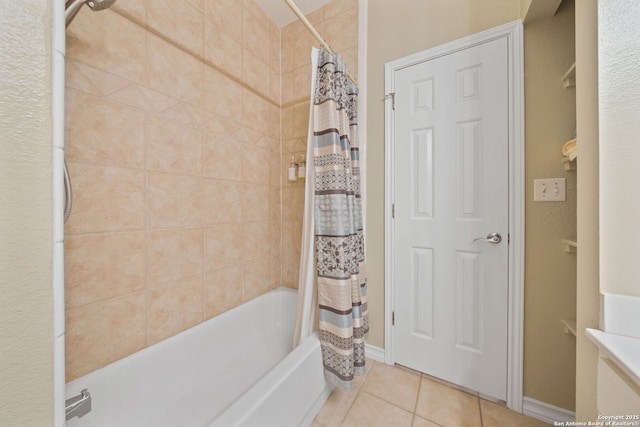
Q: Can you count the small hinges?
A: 3